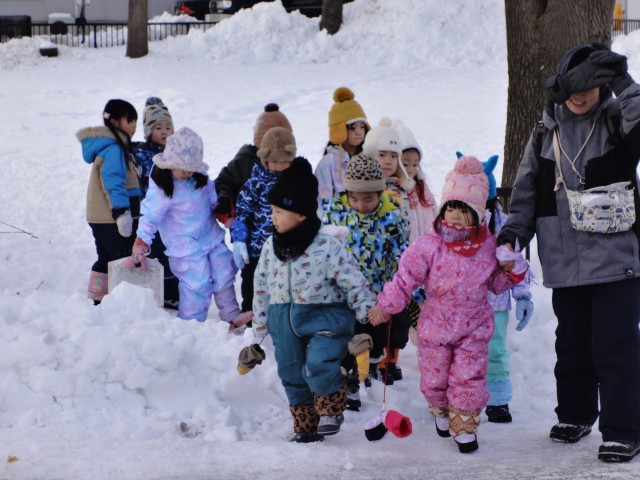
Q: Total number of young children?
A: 12